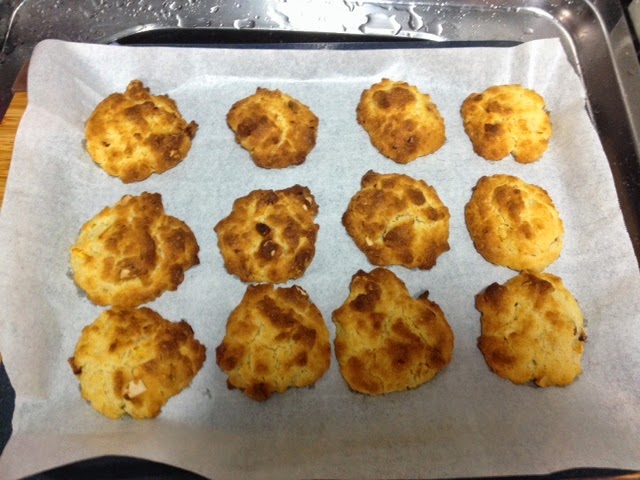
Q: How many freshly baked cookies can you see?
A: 12